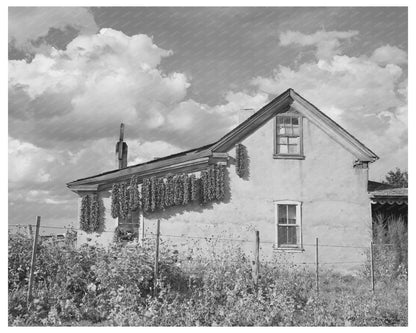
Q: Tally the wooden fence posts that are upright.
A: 5